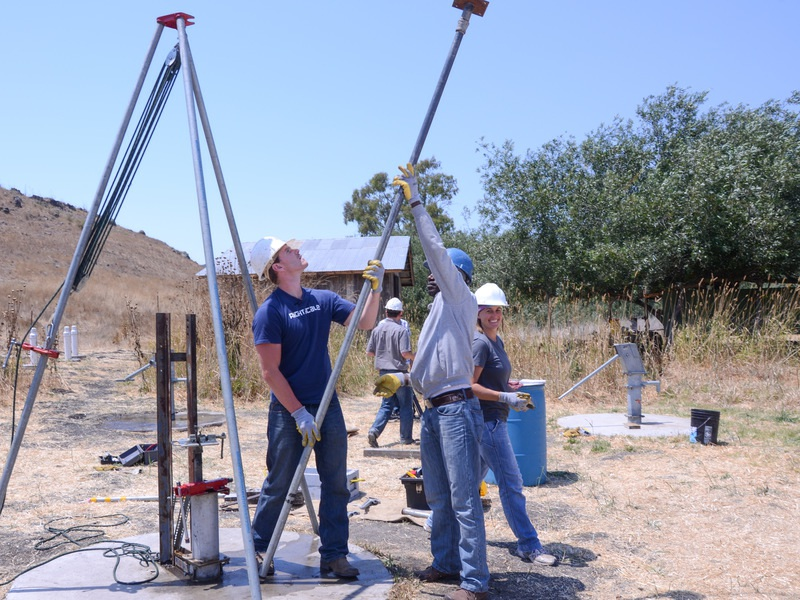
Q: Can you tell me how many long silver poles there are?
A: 4